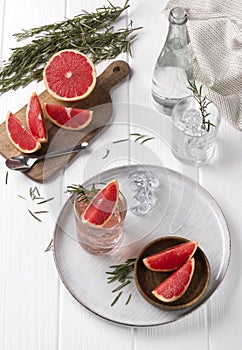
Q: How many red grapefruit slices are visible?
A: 6